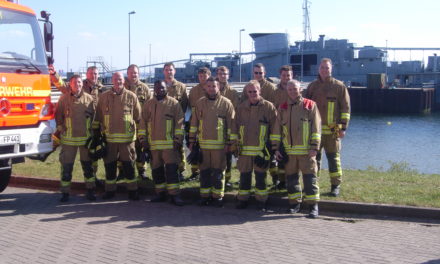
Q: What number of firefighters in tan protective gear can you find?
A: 14